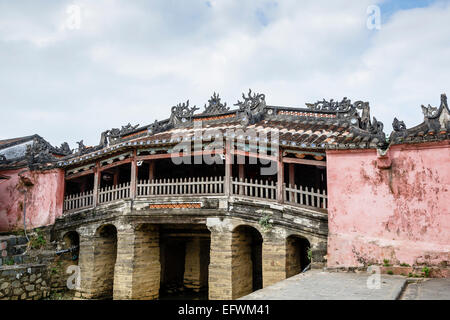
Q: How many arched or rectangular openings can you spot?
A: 5